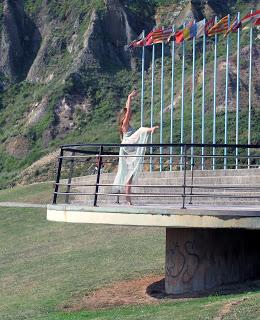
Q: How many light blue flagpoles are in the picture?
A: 11